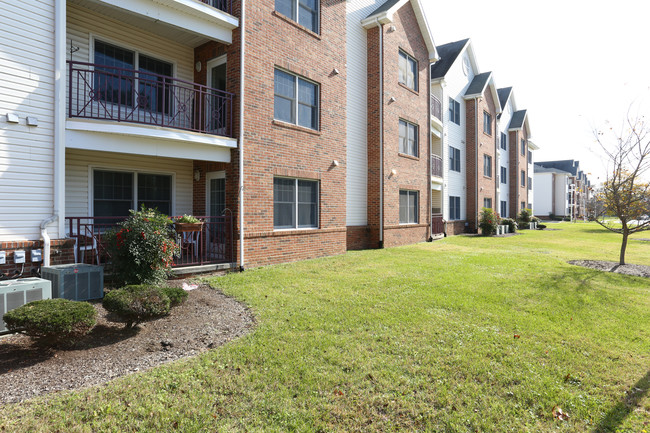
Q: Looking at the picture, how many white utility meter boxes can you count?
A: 3